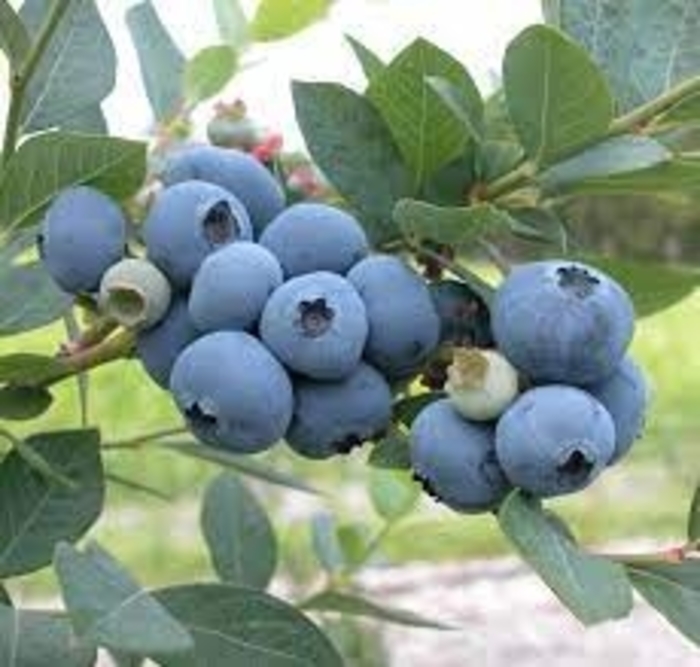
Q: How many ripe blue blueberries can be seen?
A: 14